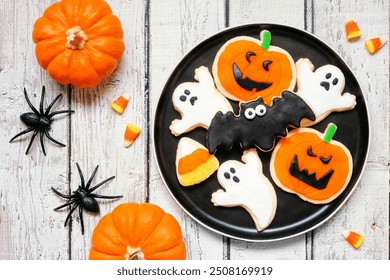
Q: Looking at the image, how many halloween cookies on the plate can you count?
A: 7